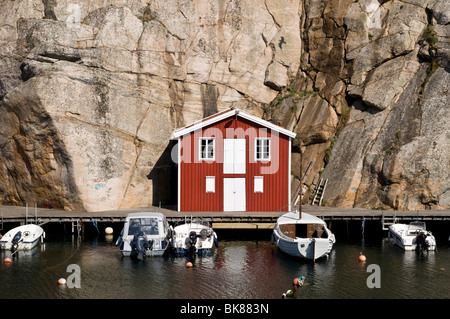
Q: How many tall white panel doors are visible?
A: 2